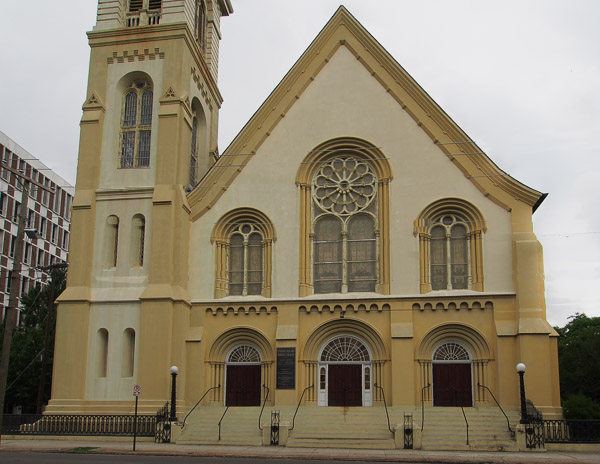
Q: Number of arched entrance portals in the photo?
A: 3